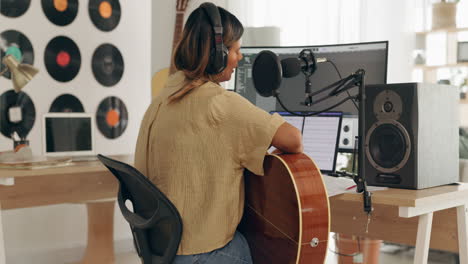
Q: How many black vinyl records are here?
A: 9